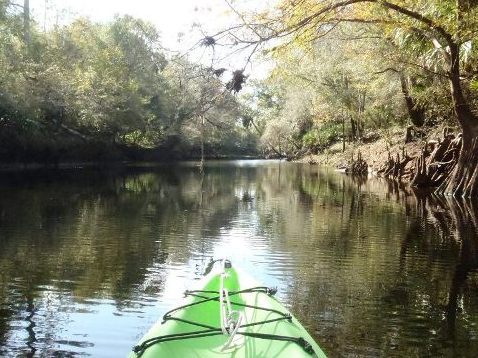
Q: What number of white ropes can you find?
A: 1